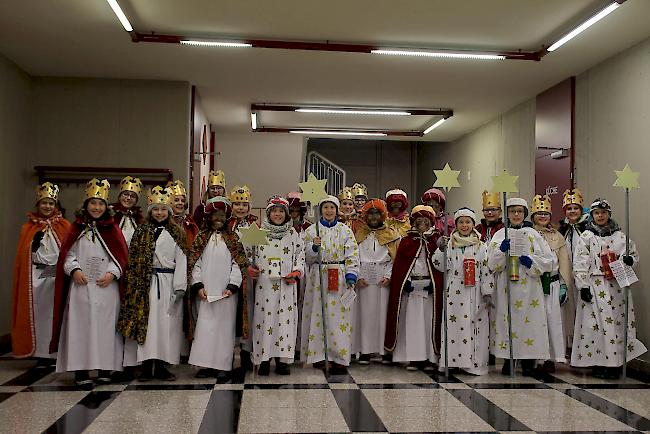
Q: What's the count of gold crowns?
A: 12